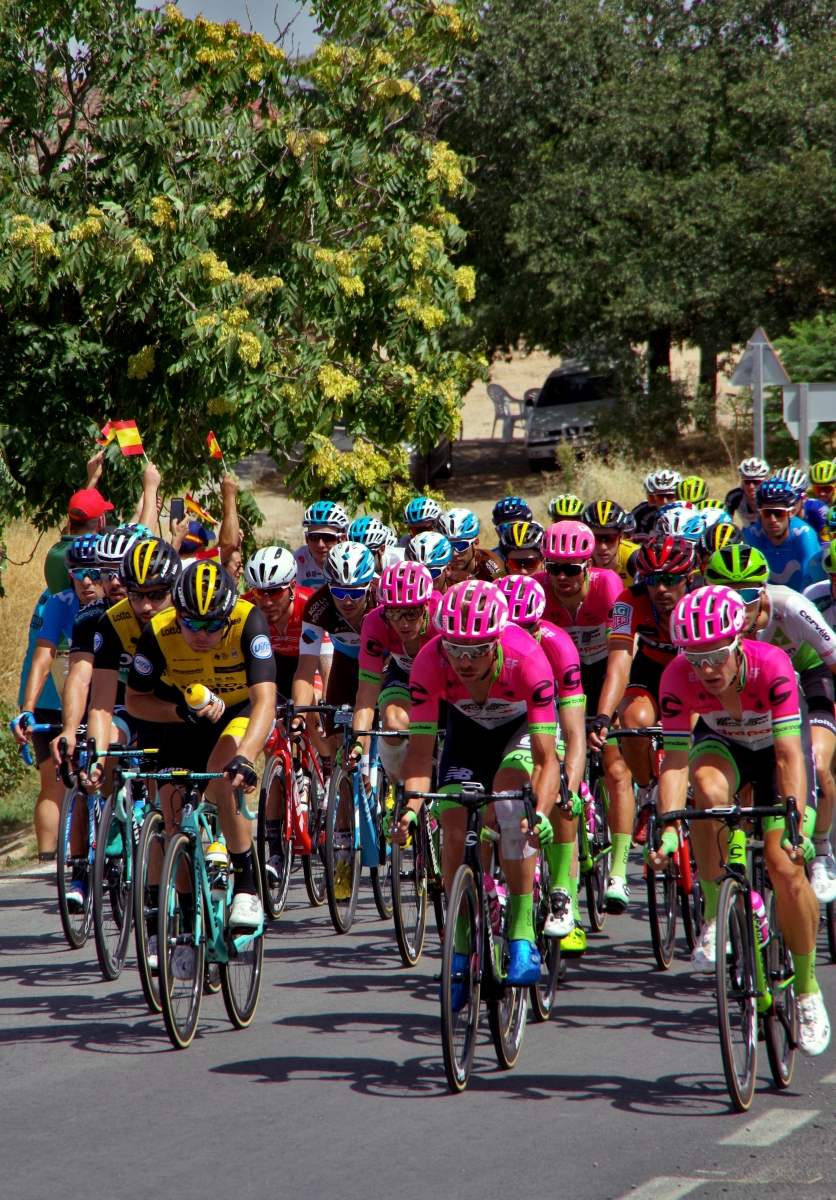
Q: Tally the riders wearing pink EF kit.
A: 5